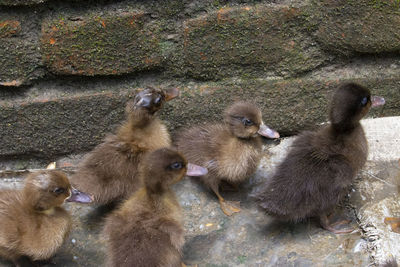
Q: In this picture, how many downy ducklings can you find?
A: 5